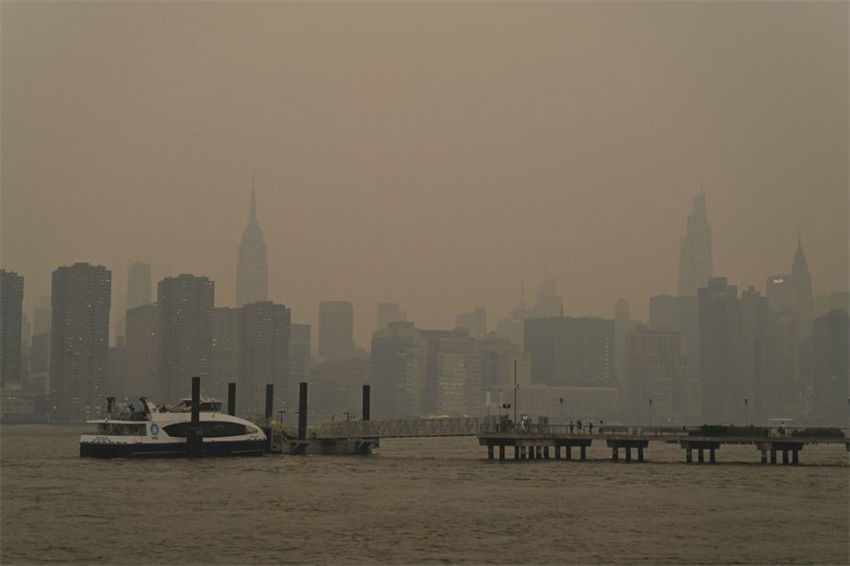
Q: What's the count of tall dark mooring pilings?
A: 5